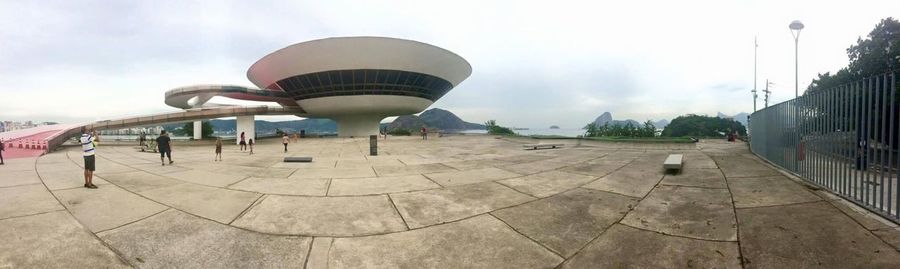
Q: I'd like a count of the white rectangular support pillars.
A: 2